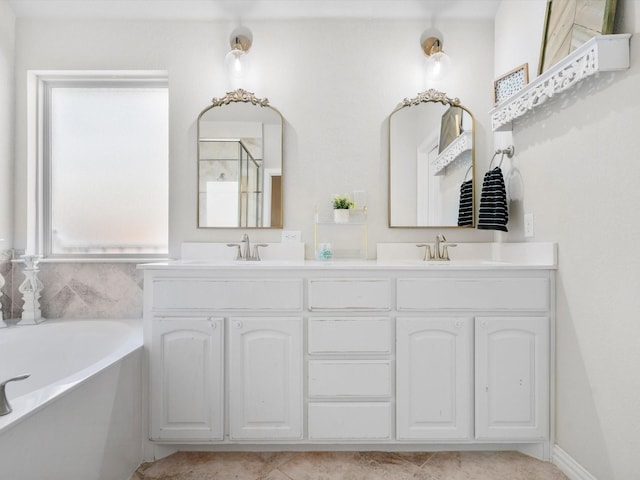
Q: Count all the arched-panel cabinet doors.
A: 4